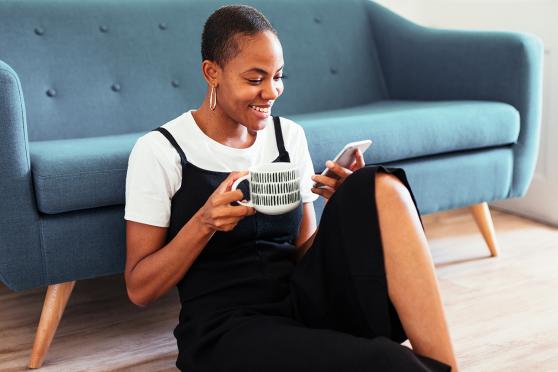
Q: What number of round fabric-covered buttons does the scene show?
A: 8